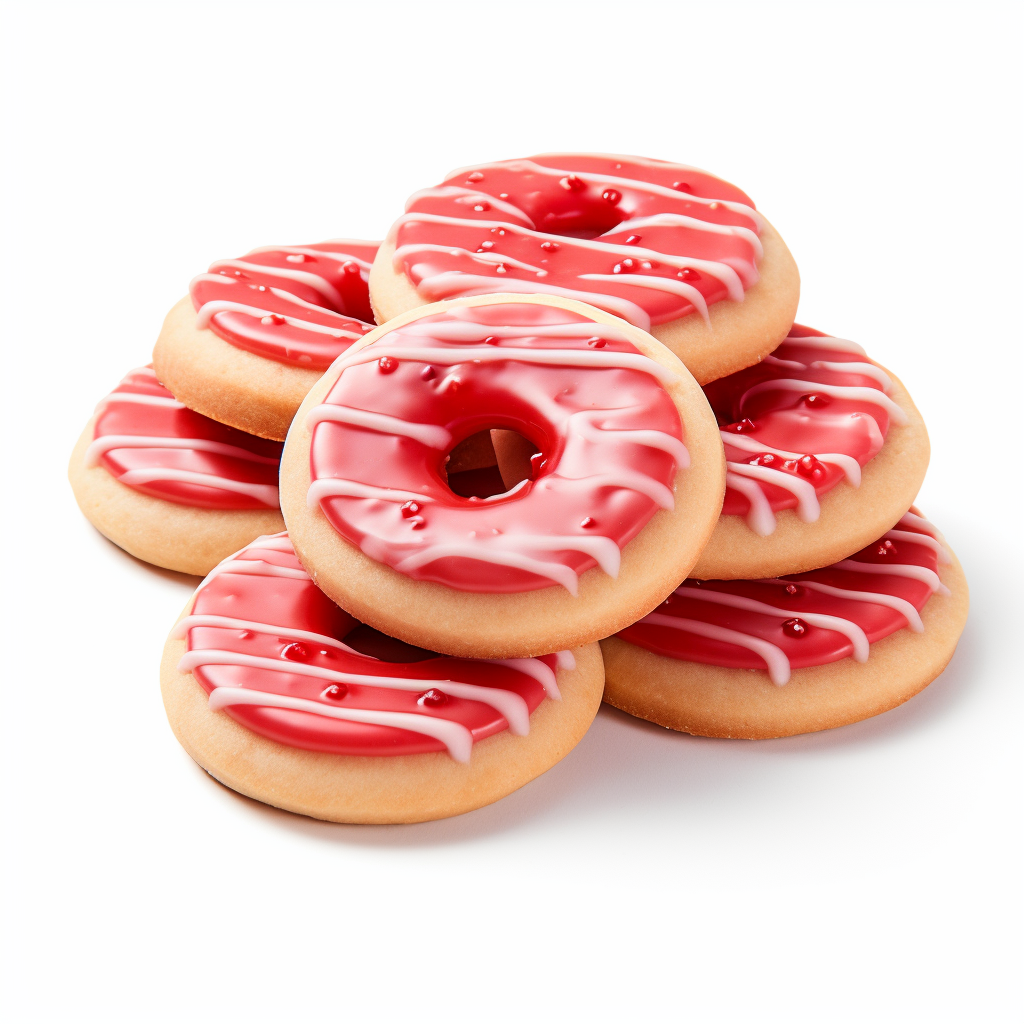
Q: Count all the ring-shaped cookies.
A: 7